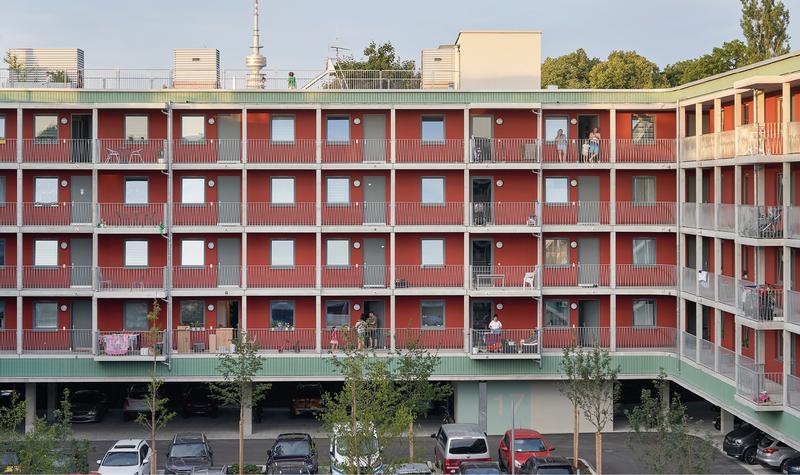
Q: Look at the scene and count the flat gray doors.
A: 12